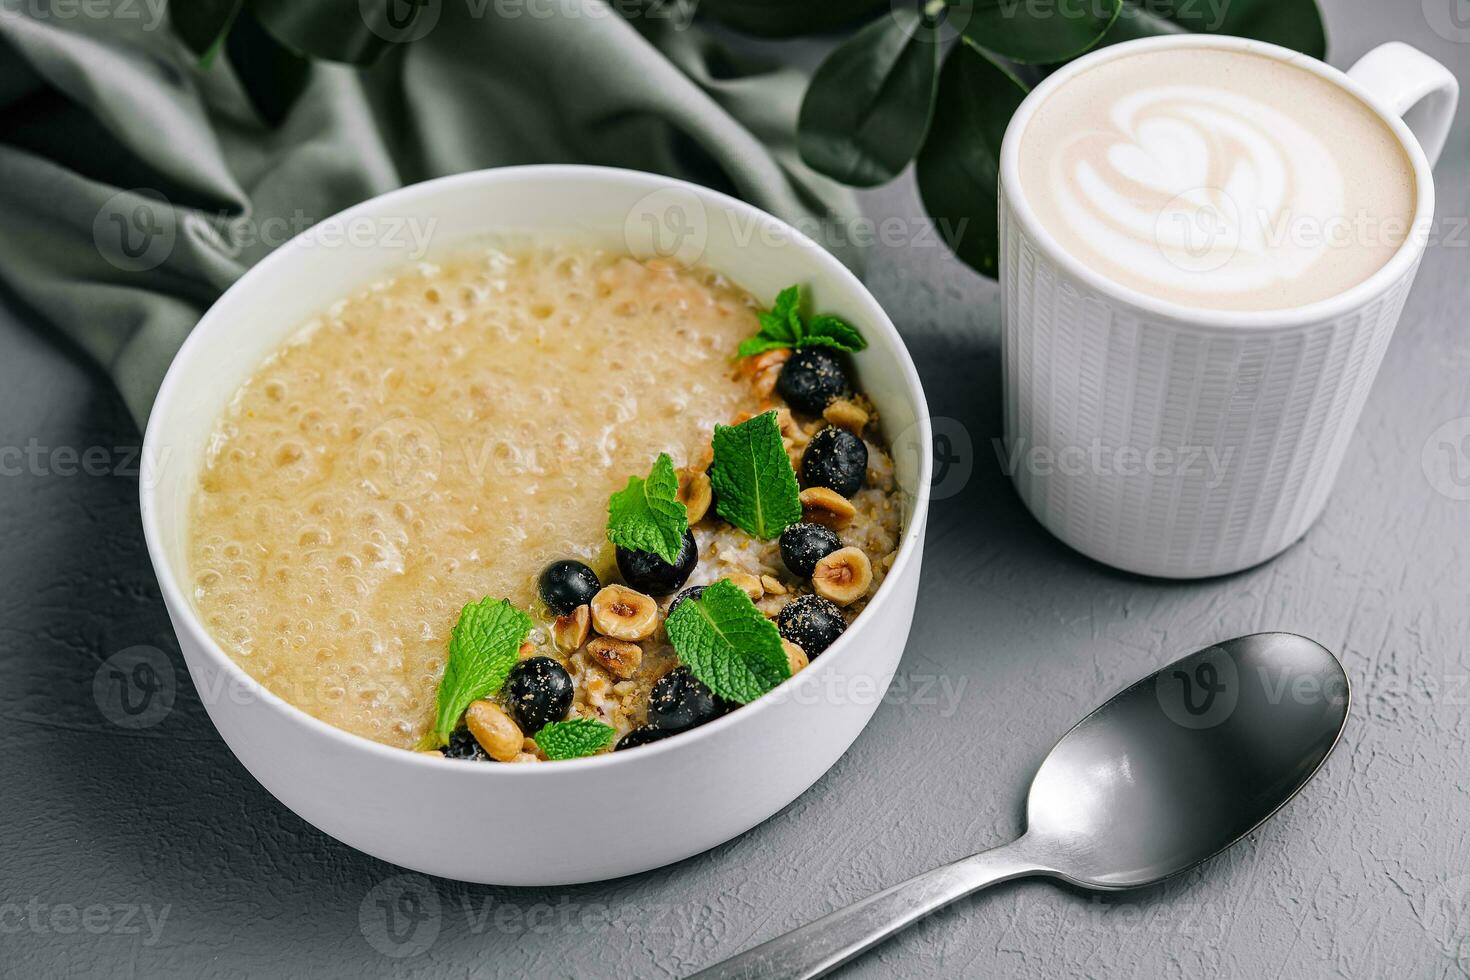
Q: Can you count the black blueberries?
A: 11